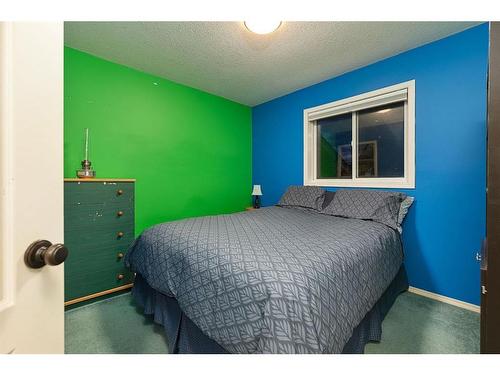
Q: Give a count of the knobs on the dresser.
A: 5